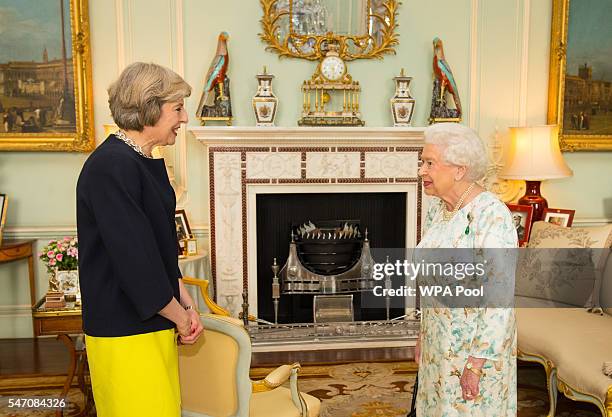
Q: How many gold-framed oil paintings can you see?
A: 2